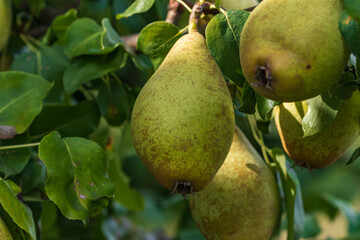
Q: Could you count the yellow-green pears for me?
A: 4